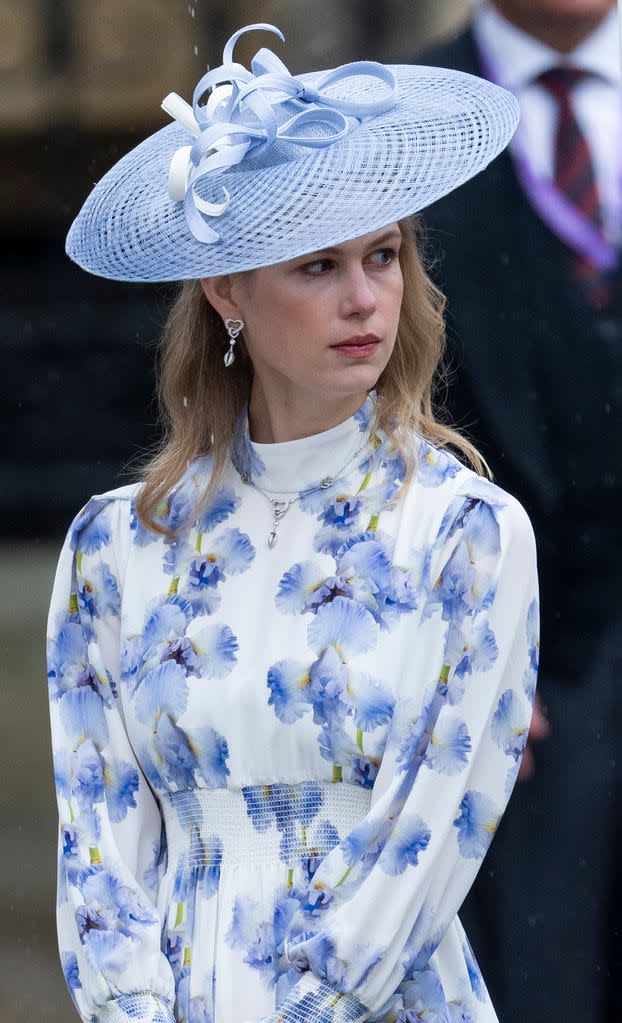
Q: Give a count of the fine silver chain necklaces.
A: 2